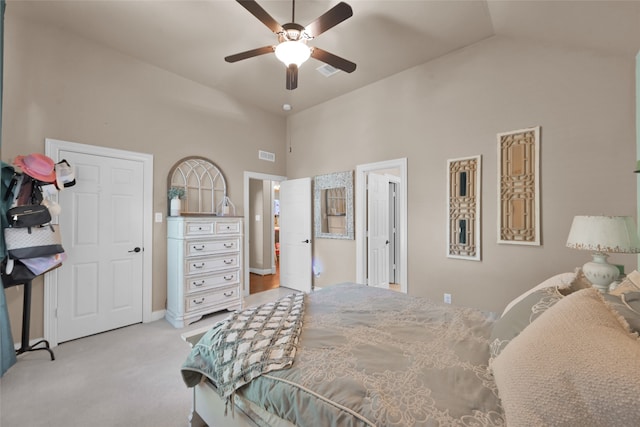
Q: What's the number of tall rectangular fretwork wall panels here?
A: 2